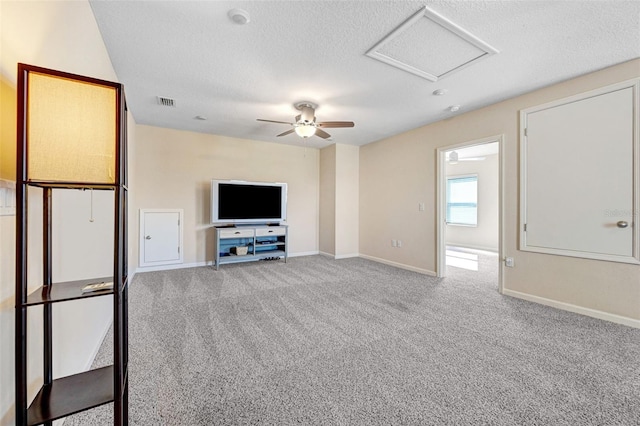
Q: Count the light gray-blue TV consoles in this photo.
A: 1